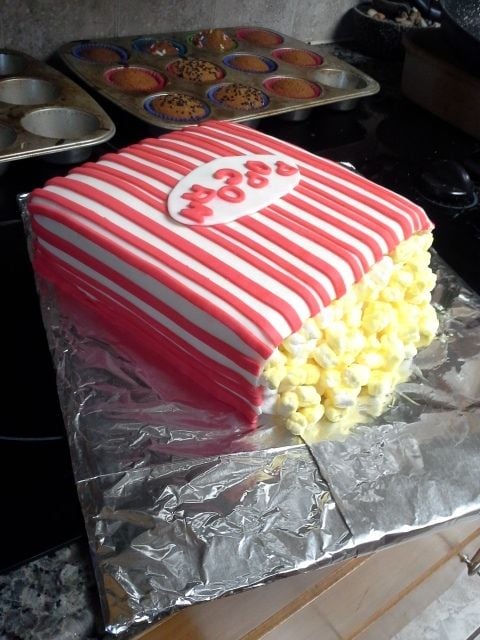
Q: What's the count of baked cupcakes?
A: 11